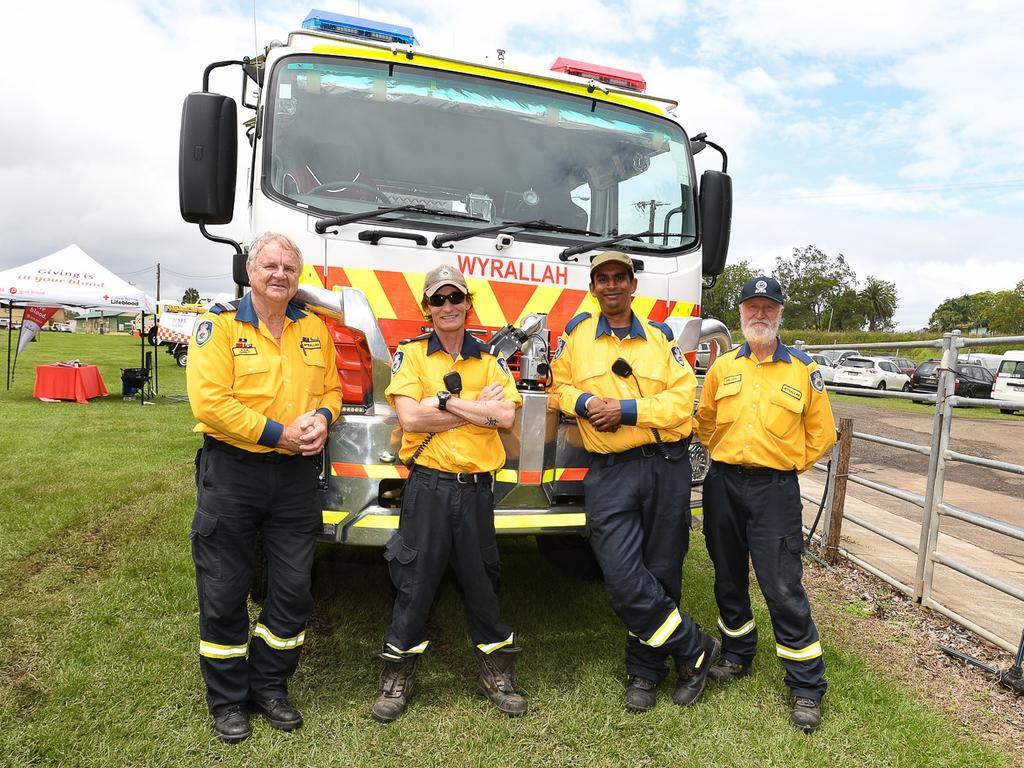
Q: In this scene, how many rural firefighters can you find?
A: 4